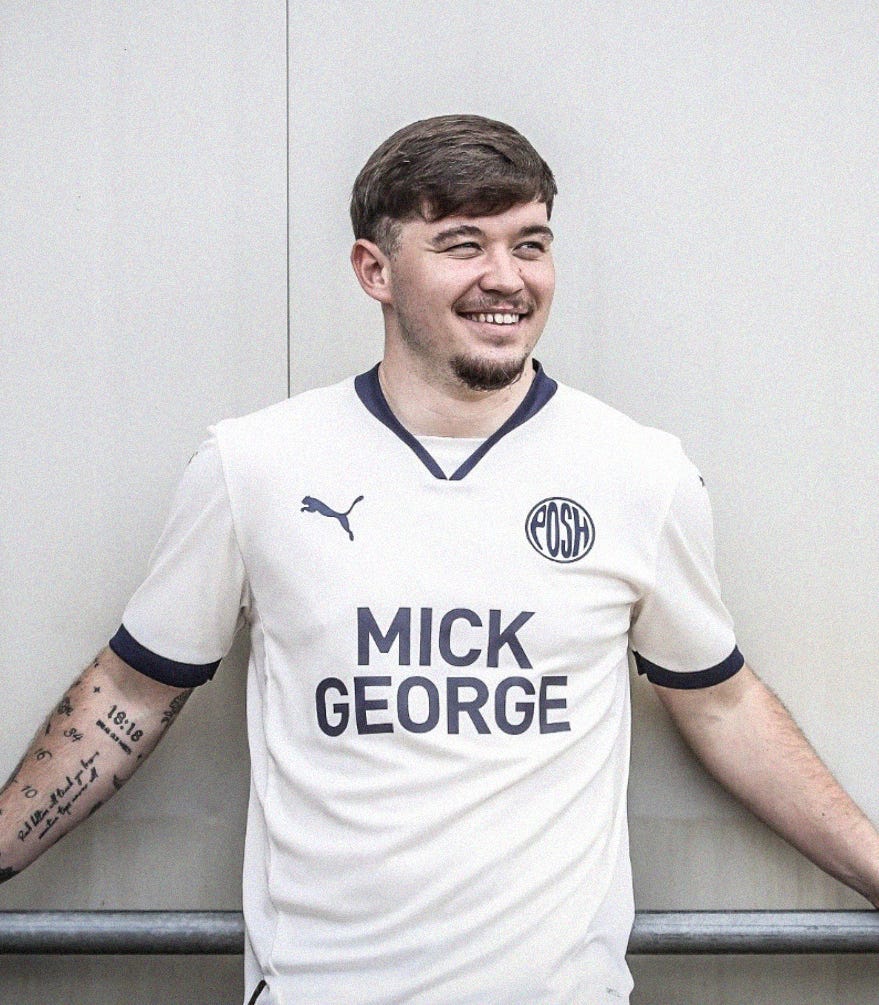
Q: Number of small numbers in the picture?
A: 3